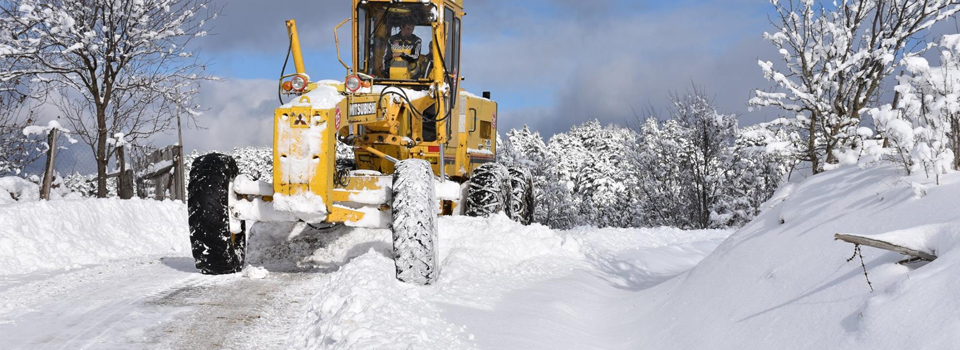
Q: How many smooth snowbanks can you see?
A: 1